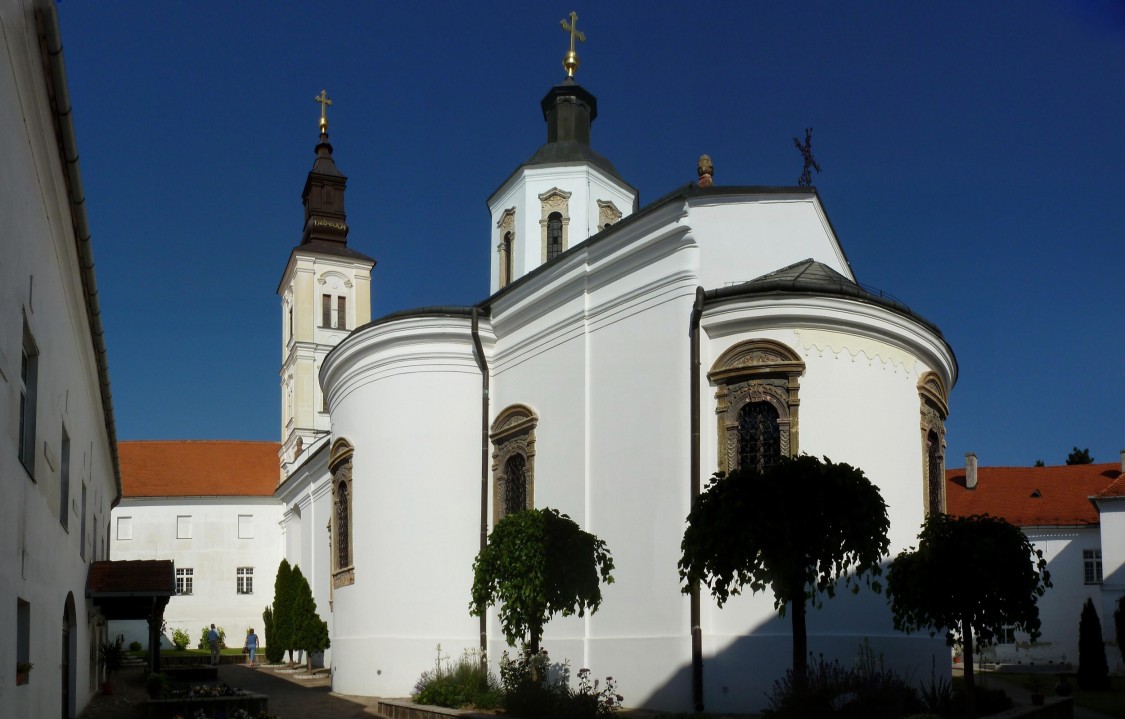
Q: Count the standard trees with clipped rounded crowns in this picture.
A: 3